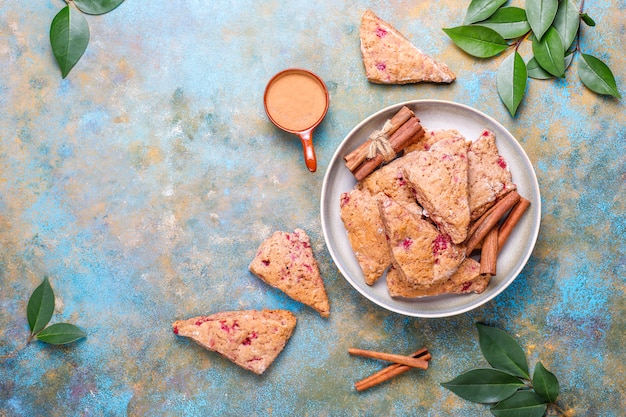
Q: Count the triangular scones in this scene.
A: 10